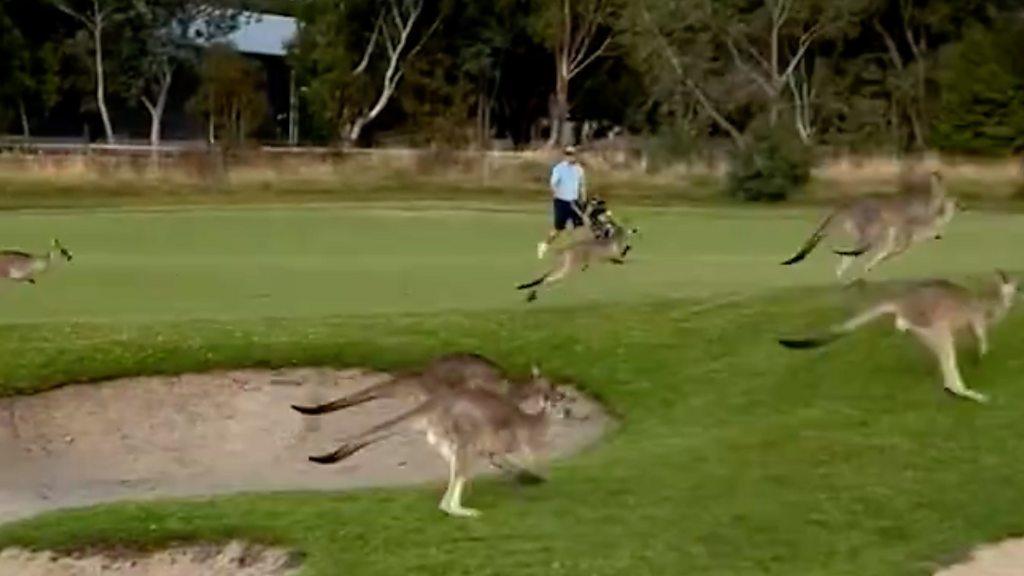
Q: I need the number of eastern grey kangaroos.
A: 7